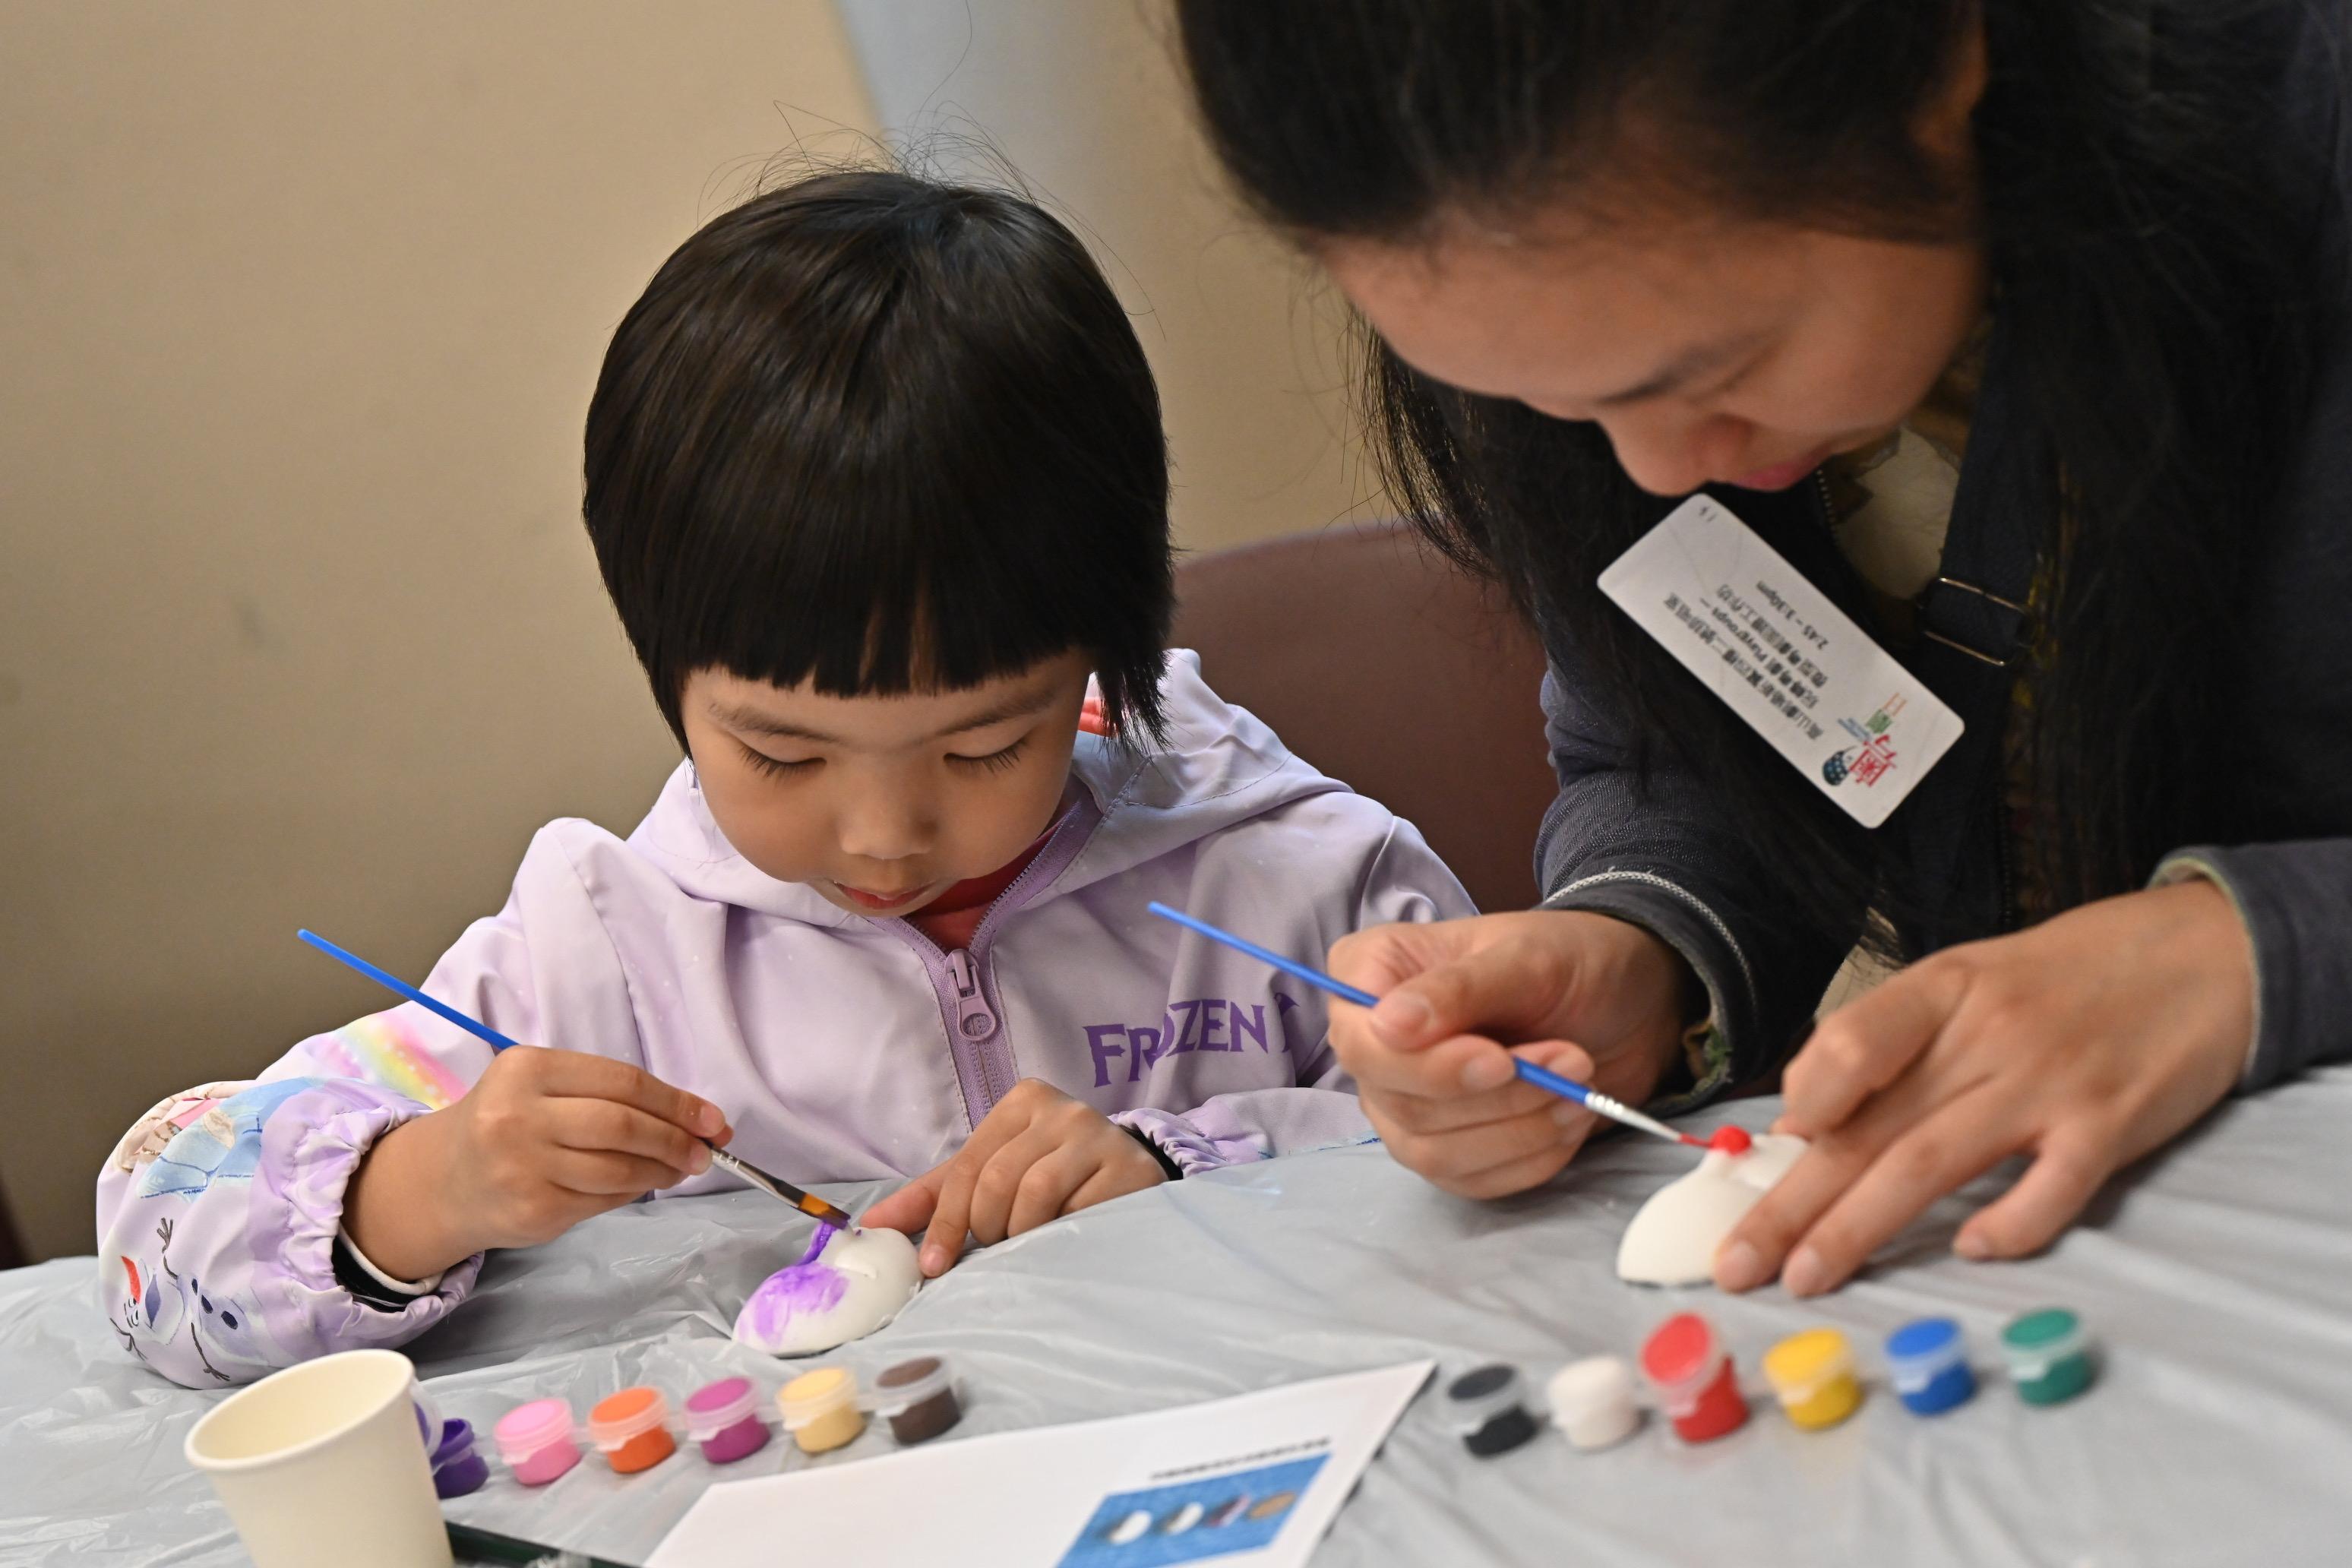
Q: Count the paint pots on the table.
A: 12